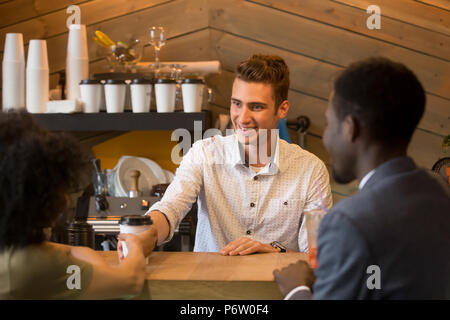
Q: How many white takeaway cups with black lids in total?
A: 6